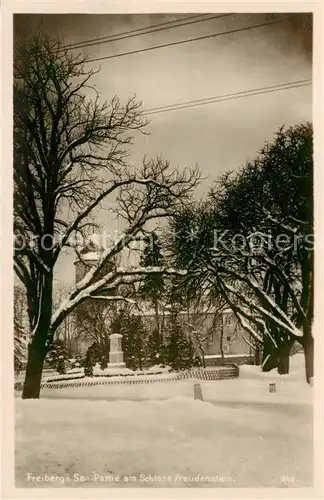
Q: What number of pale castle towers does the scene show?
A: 1